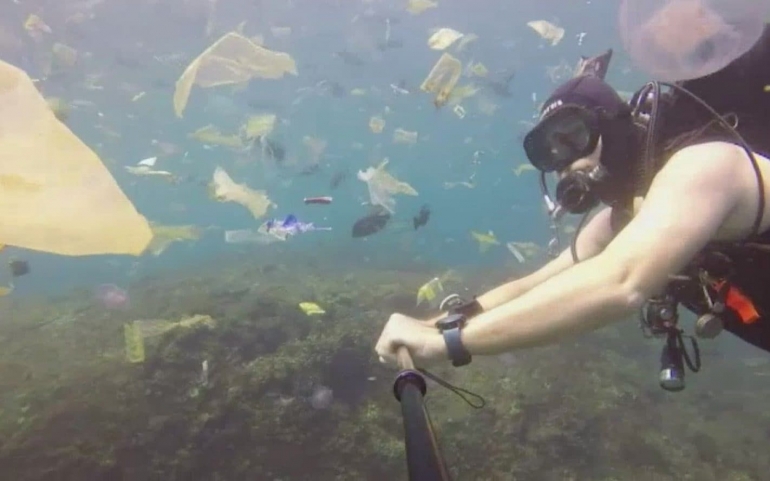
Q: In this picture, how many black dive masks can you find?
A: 1